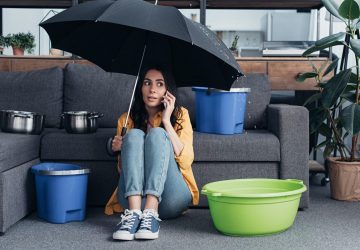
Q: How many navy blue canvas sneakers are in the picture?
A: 2